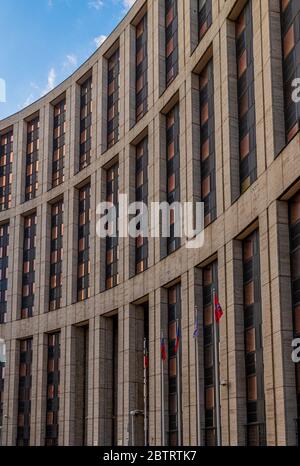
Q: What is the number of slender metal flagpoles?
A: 5